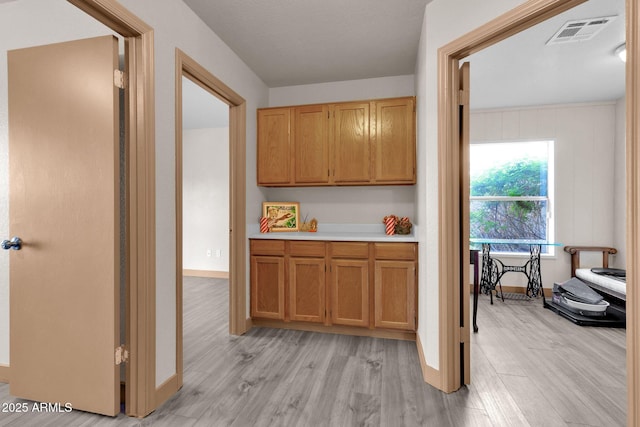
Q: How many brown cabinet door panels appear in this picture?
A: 8